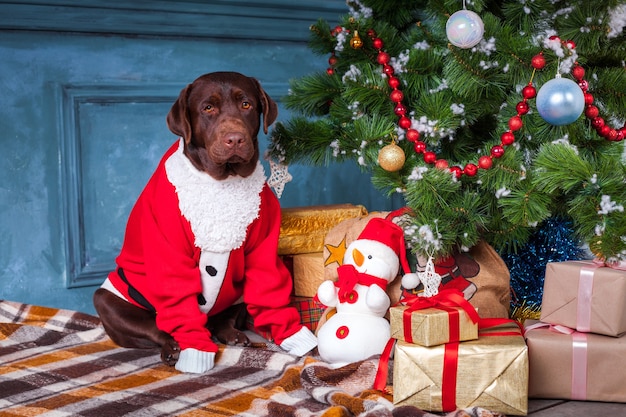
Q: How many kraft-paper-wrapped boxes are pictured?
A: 2